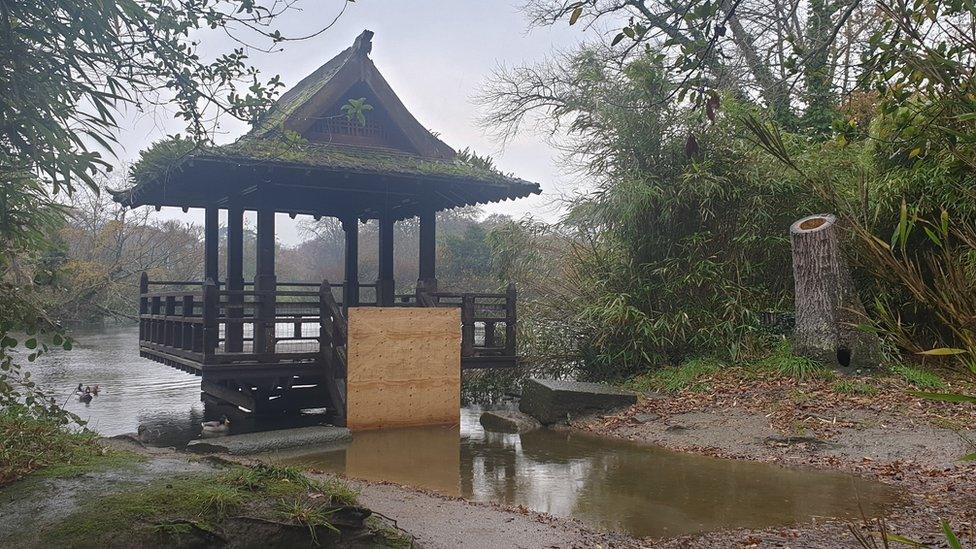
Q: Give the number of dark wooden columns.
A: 6